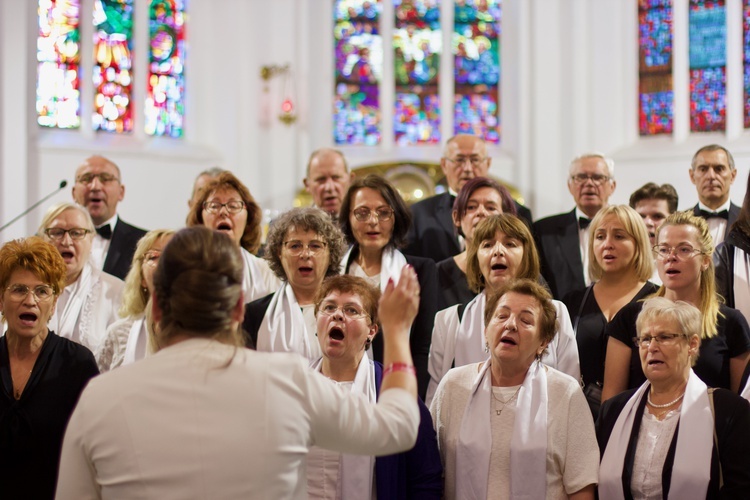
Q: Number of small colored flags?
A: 0